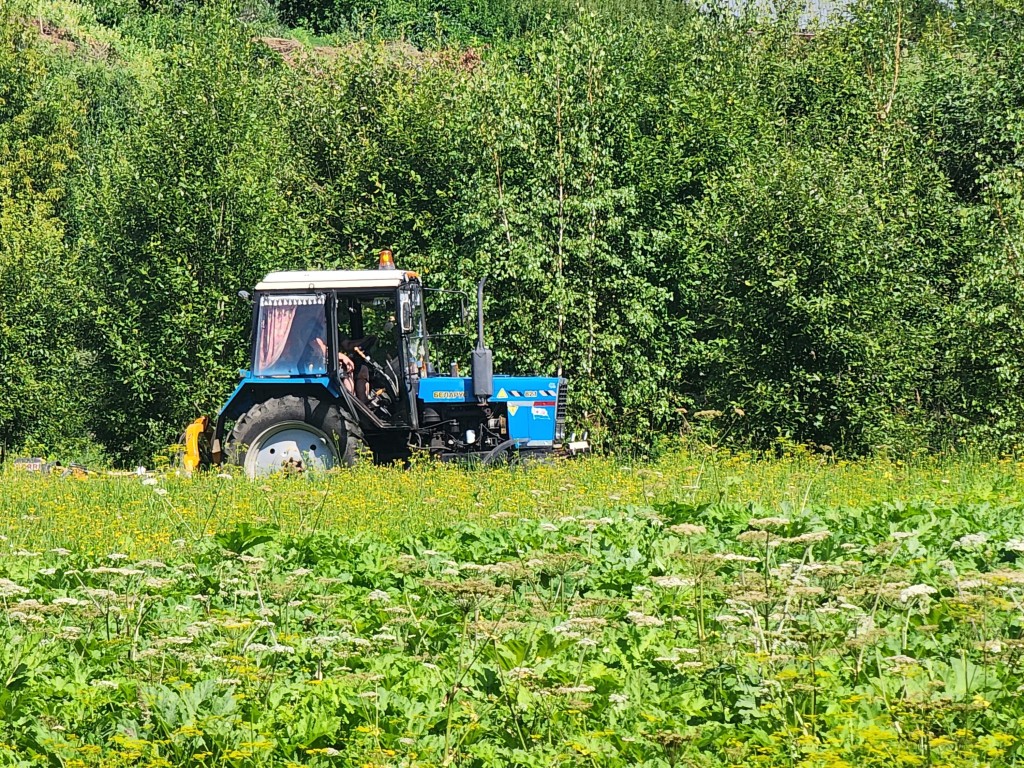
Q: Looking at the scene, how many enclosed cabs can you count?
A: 1